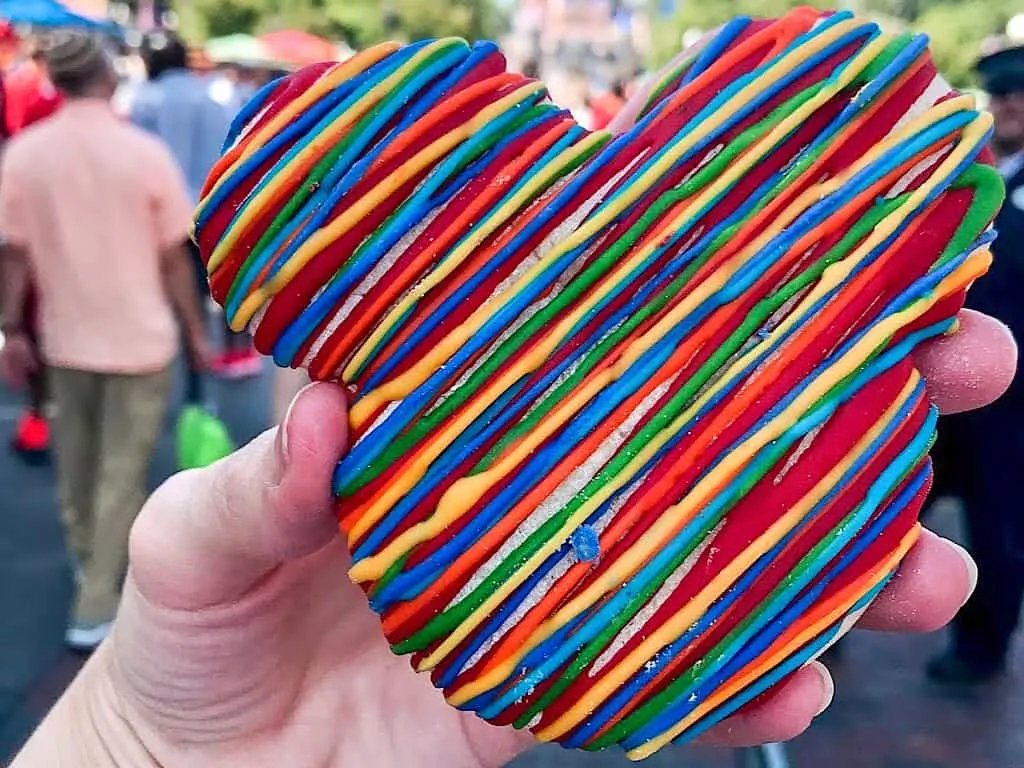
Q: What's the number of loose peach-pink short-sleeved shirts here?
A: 1